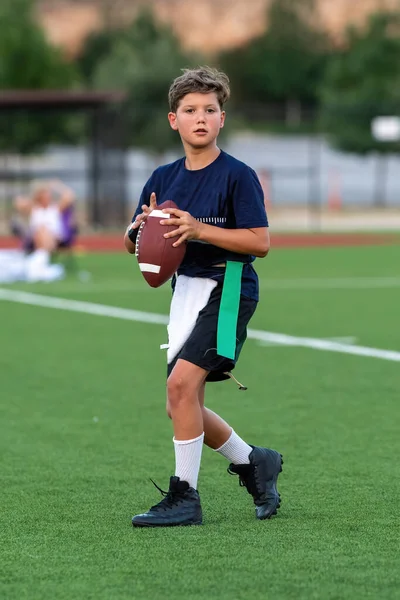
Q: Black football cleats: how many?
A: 2